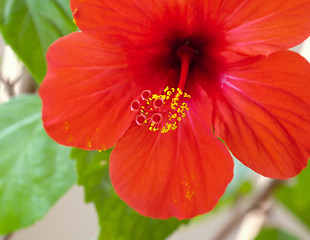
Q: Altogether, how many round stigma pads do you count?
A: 5